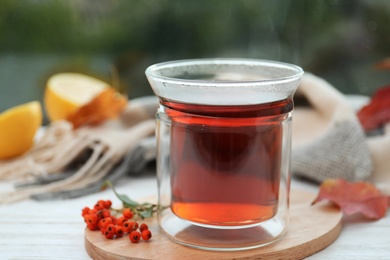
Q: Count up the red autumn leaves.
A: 2